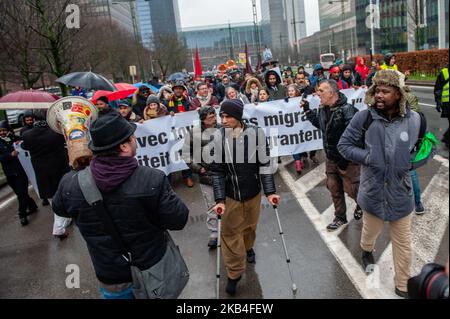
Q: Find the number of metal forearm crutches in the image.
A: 2